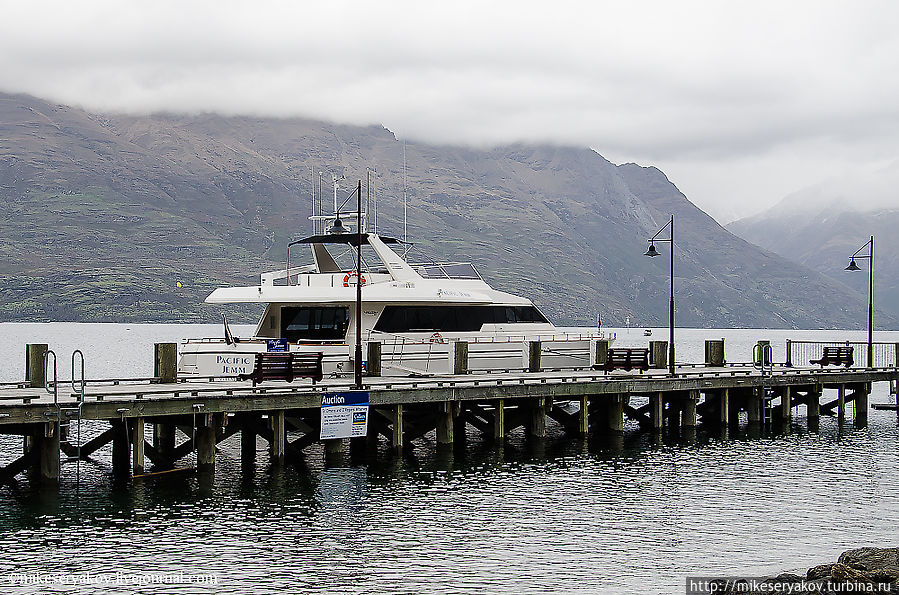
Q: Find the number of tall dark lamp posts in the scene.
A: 3